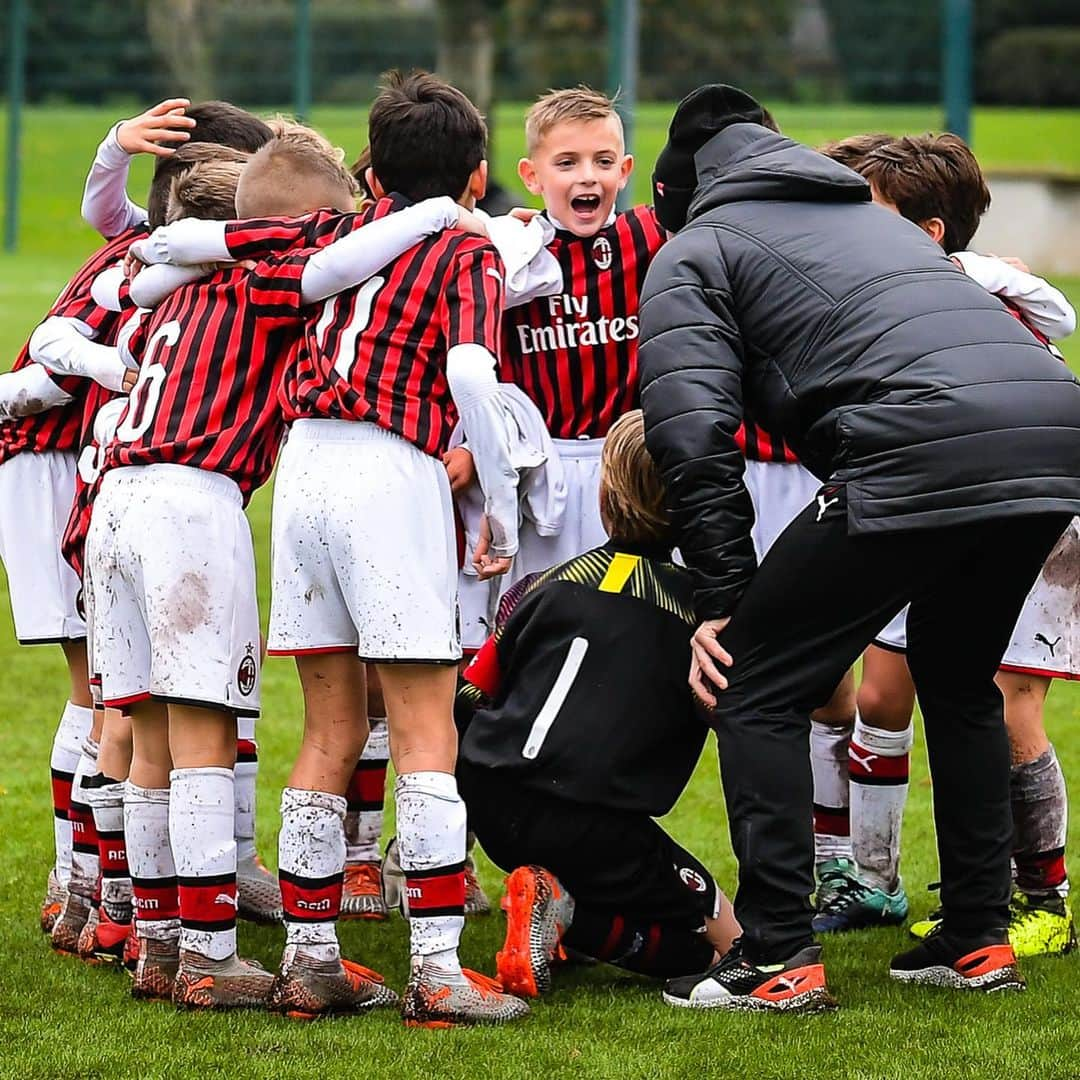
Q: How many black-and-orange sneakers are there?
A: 2